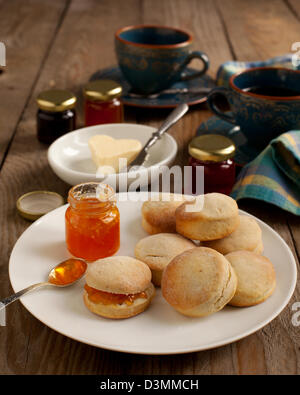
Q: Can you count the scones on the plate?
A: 7